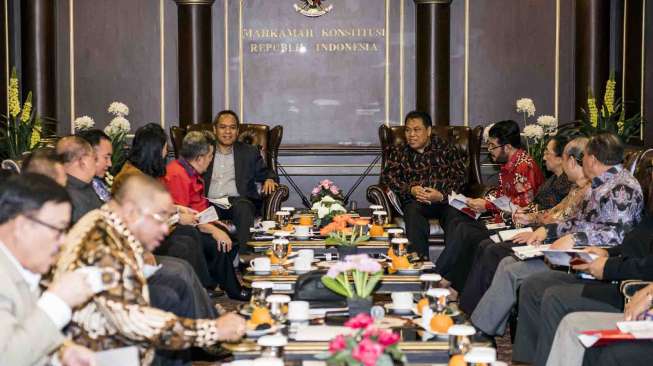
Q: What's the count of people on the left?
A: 8